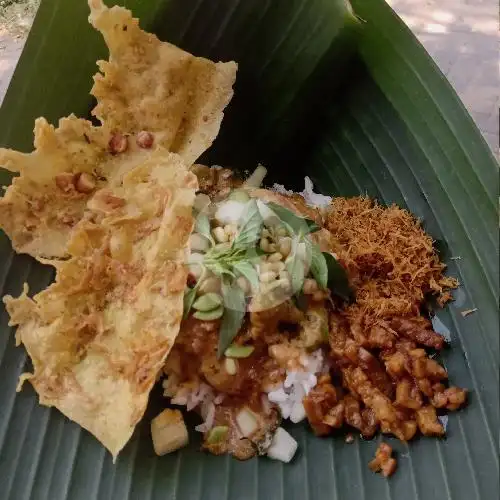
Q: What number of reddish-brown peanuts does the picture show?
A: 4